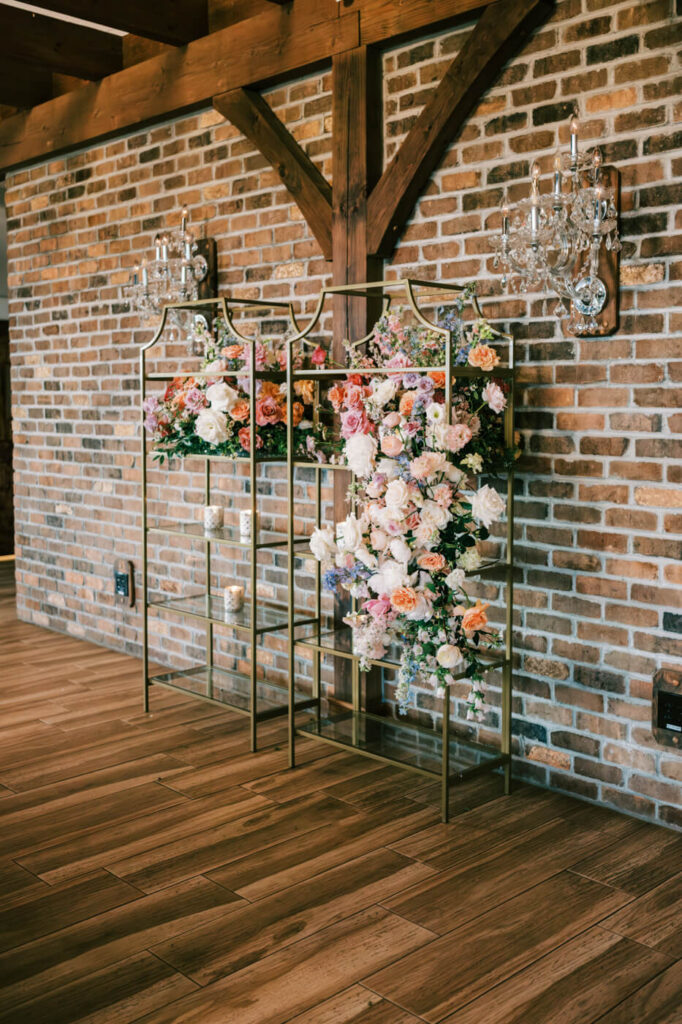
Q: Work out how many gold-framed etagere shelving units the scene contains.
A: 2